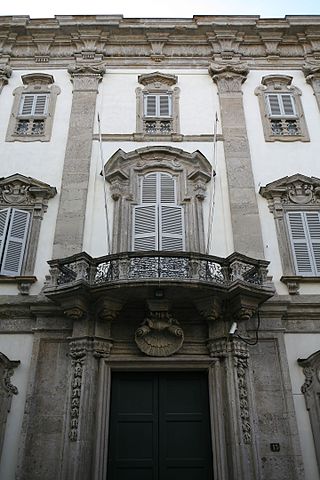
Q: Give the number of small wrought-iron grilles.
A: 3